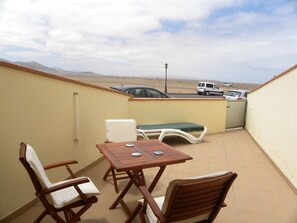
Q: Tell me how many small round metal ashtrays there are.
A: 3